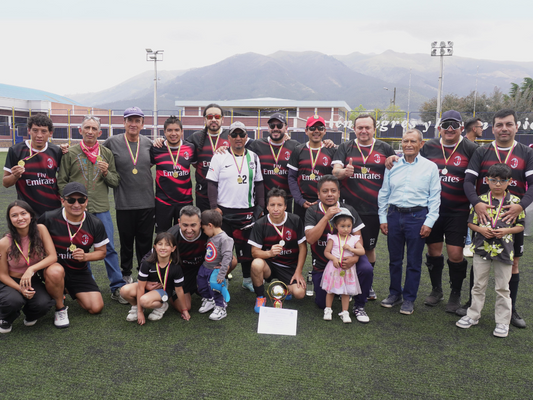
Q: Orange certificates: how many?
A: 0